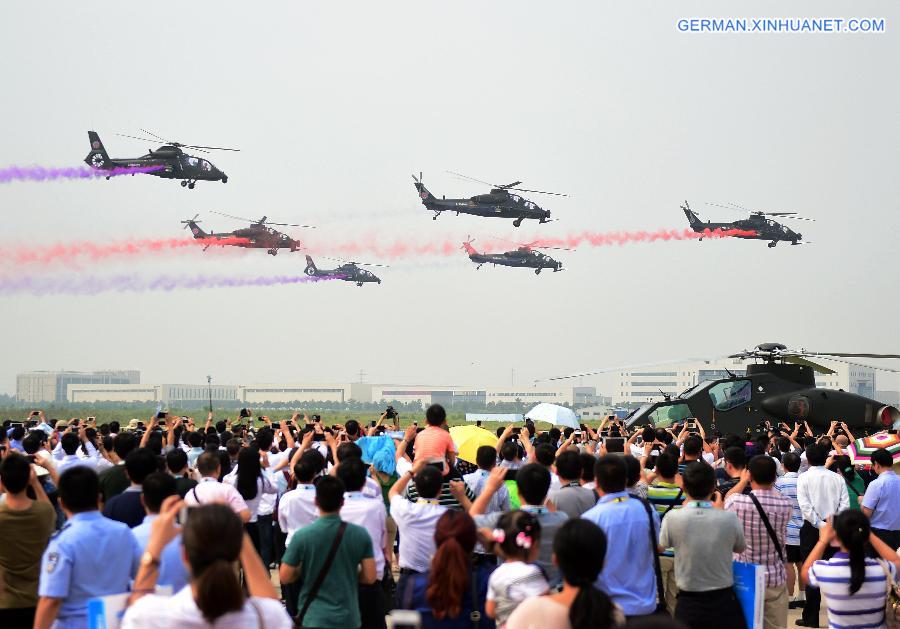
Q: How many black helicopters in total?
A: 7